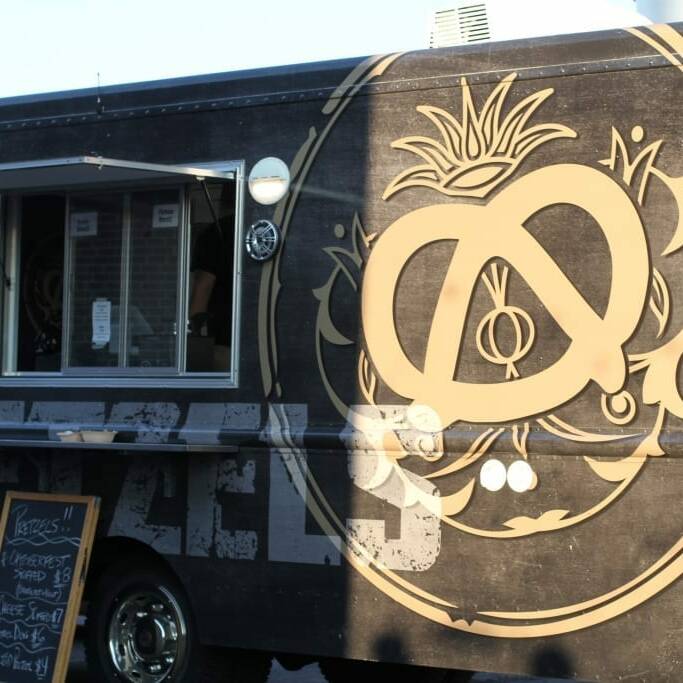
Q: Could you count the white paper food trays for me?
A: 2